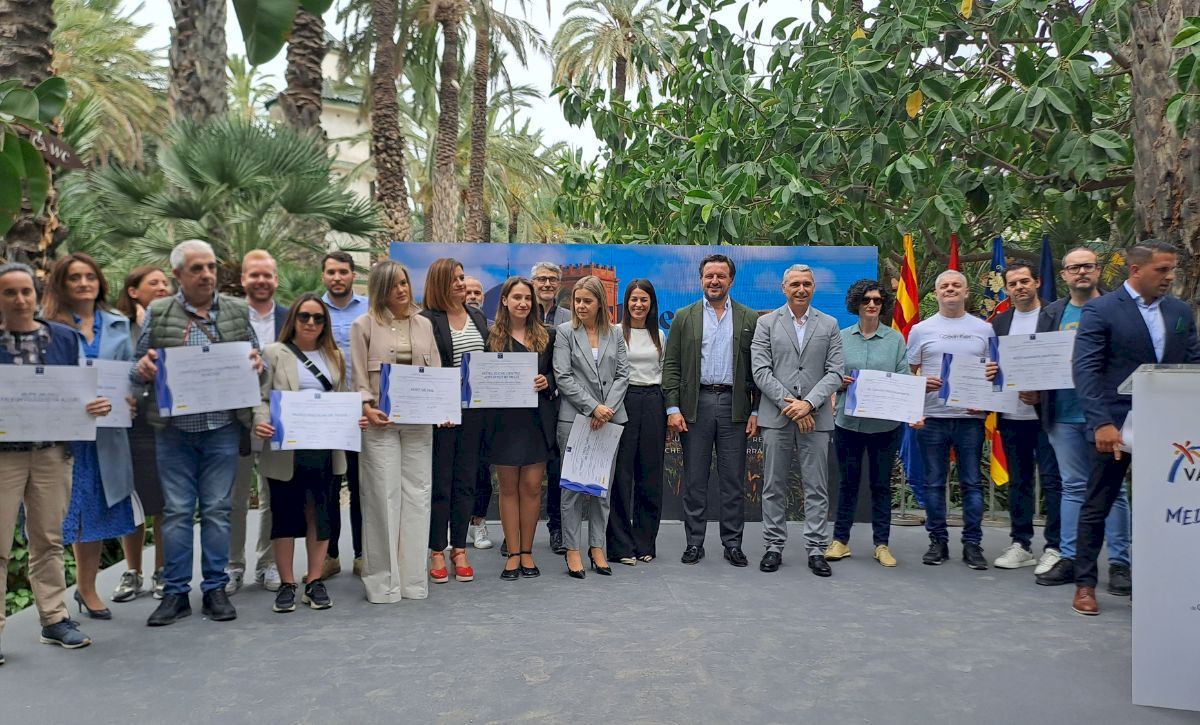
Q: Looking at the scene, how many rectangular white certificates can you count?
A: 10